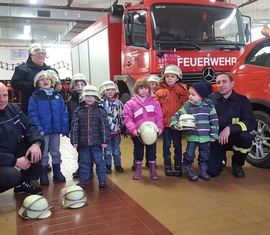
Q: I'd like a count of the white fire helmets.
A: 11